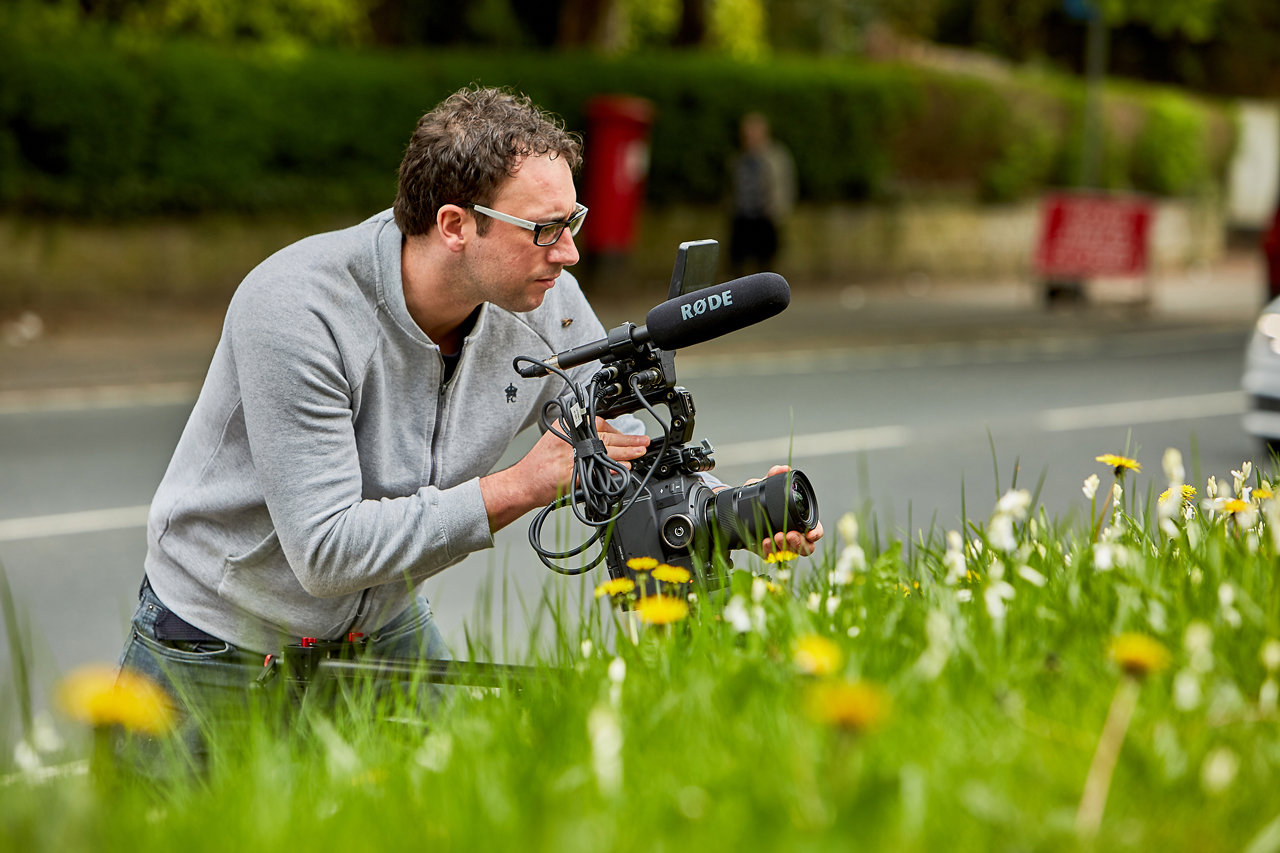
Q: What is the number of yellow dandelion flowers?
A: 13